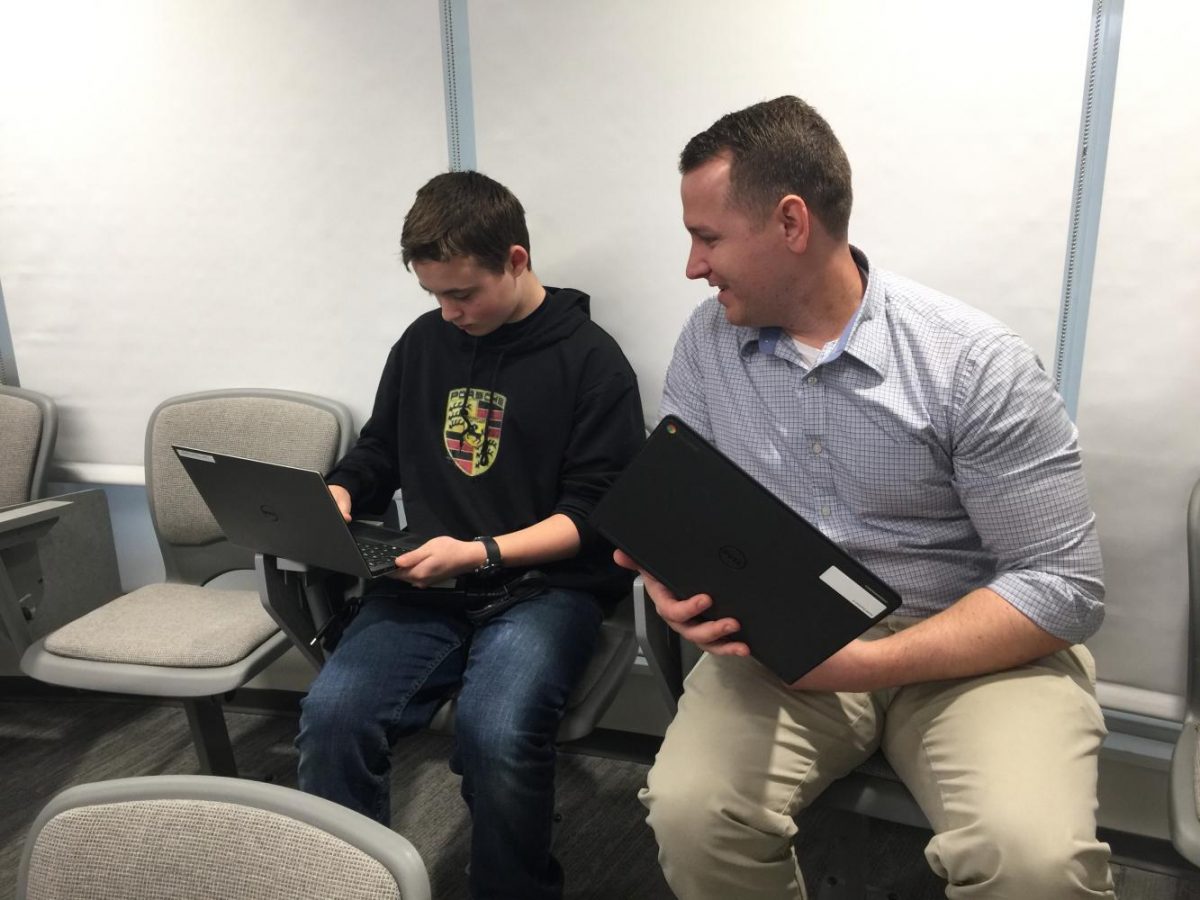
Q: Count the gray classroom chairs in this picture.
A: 6